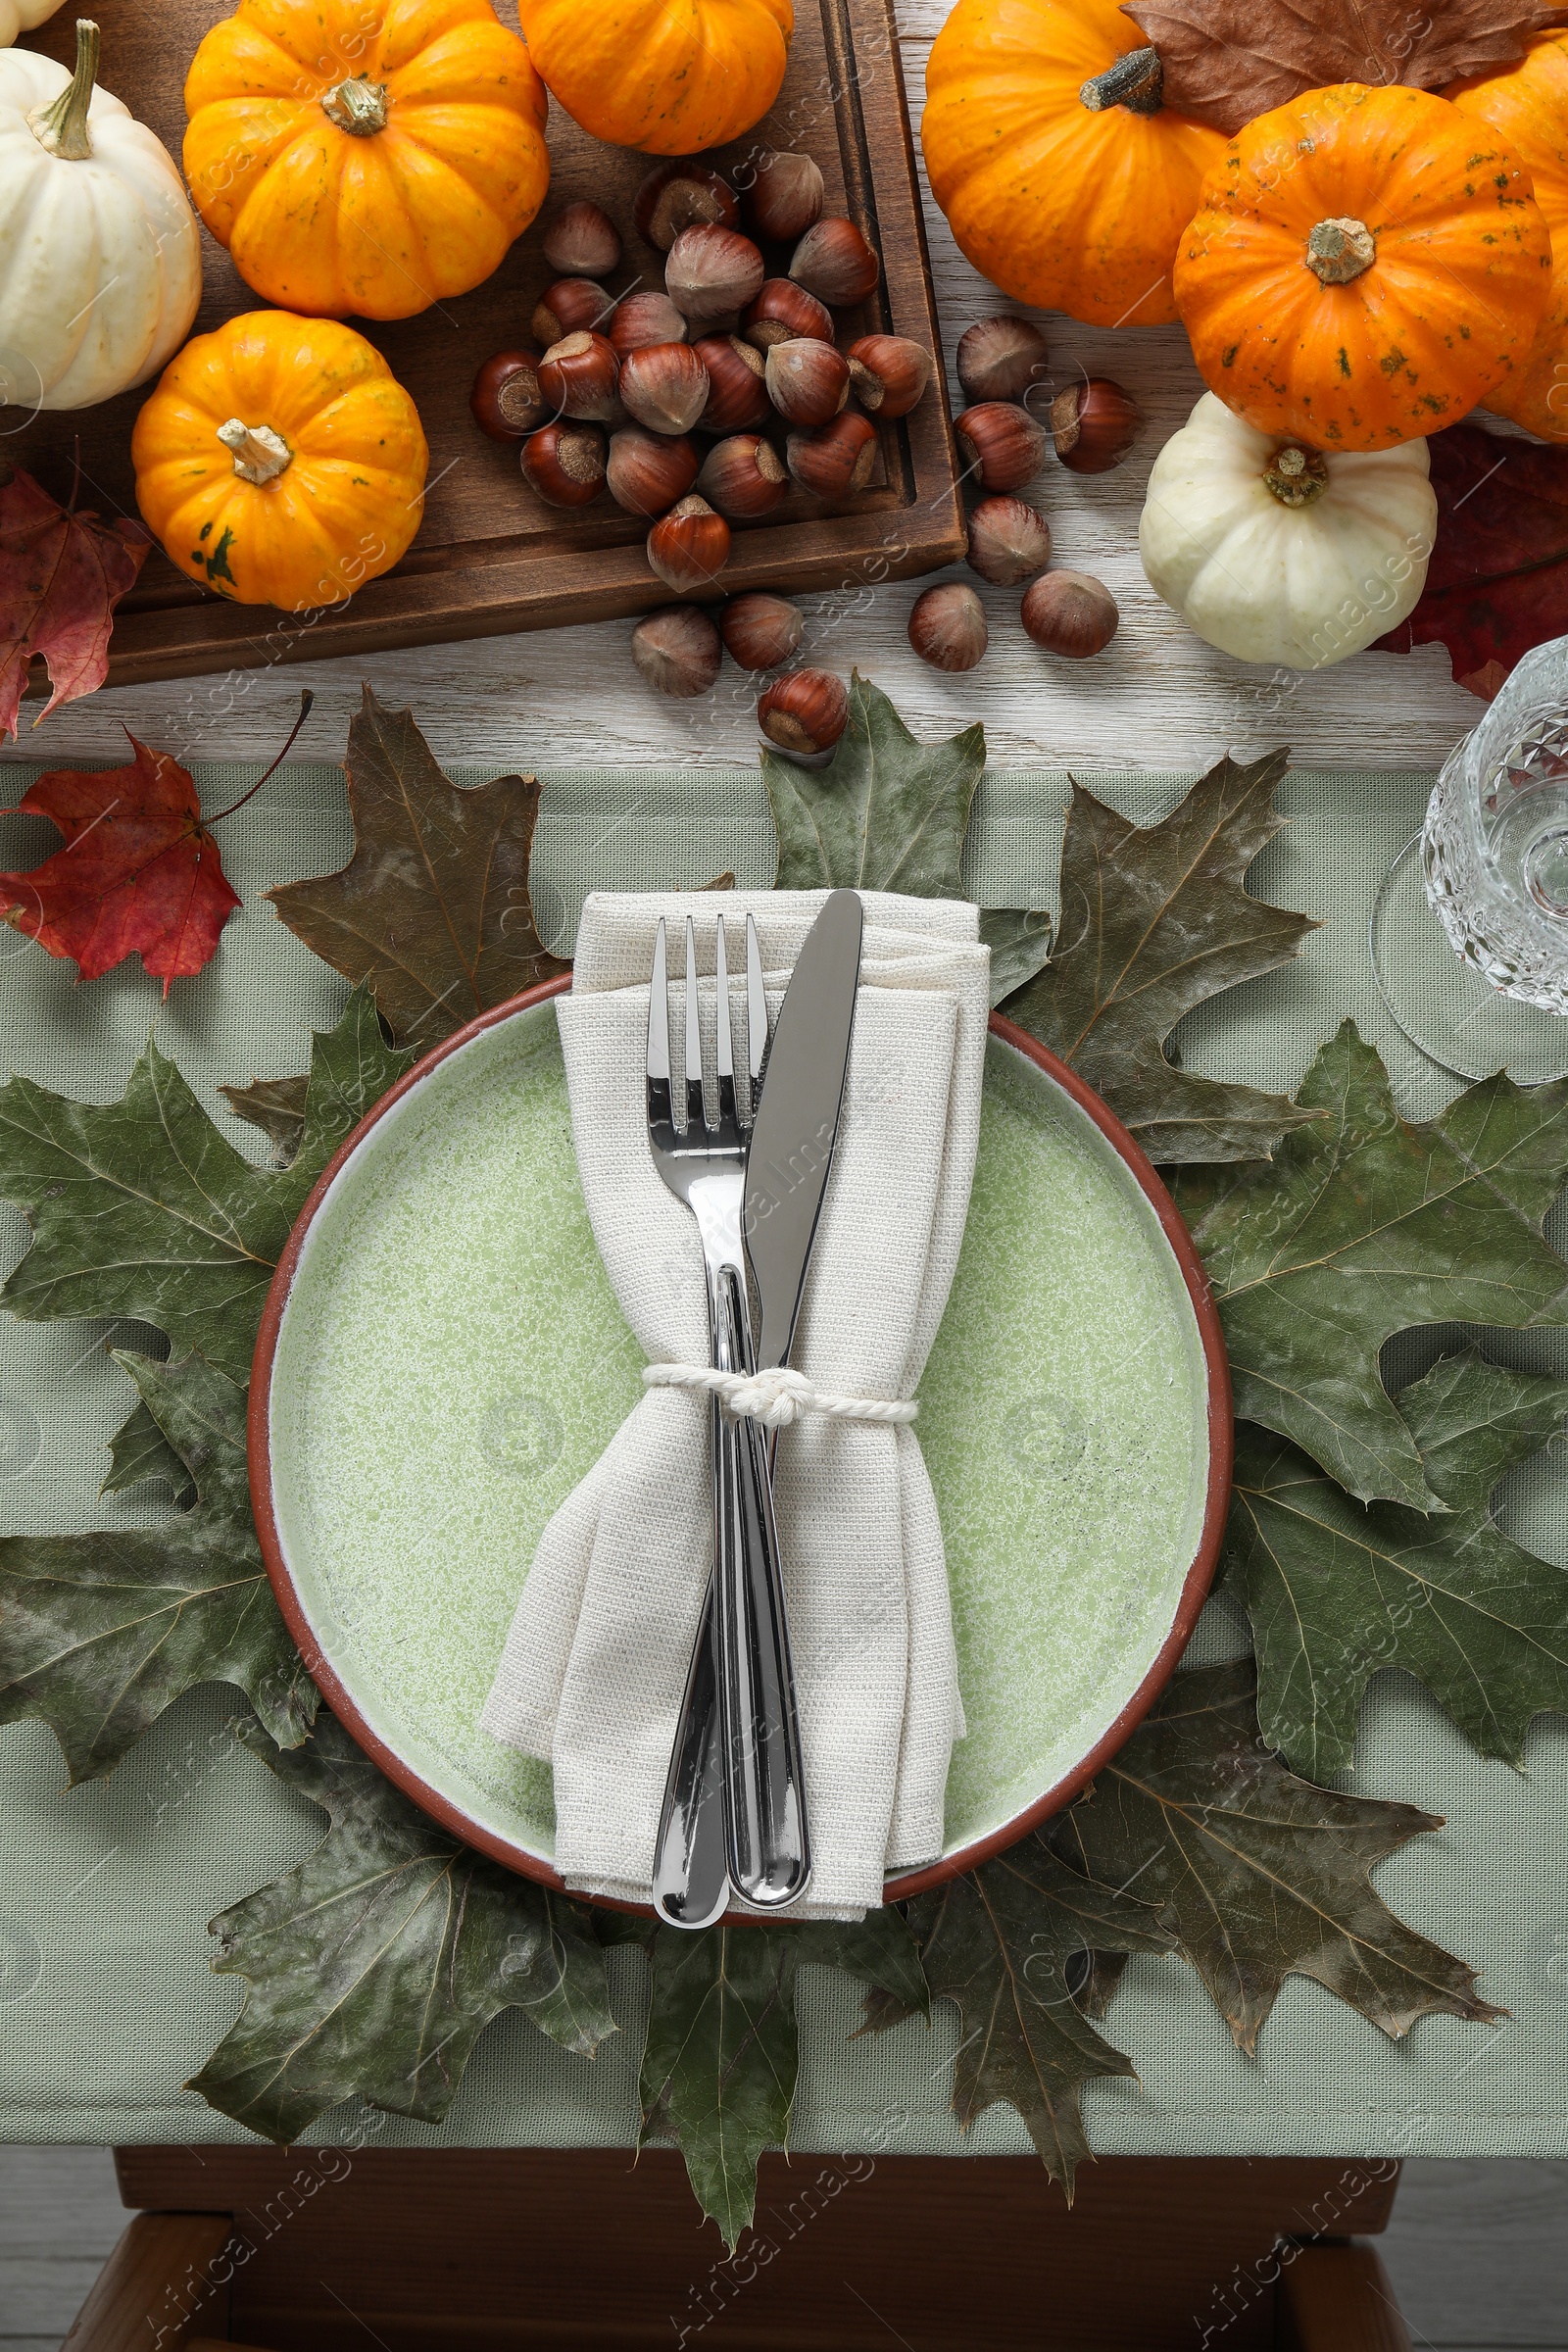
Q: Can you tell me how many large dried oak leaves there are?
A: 11